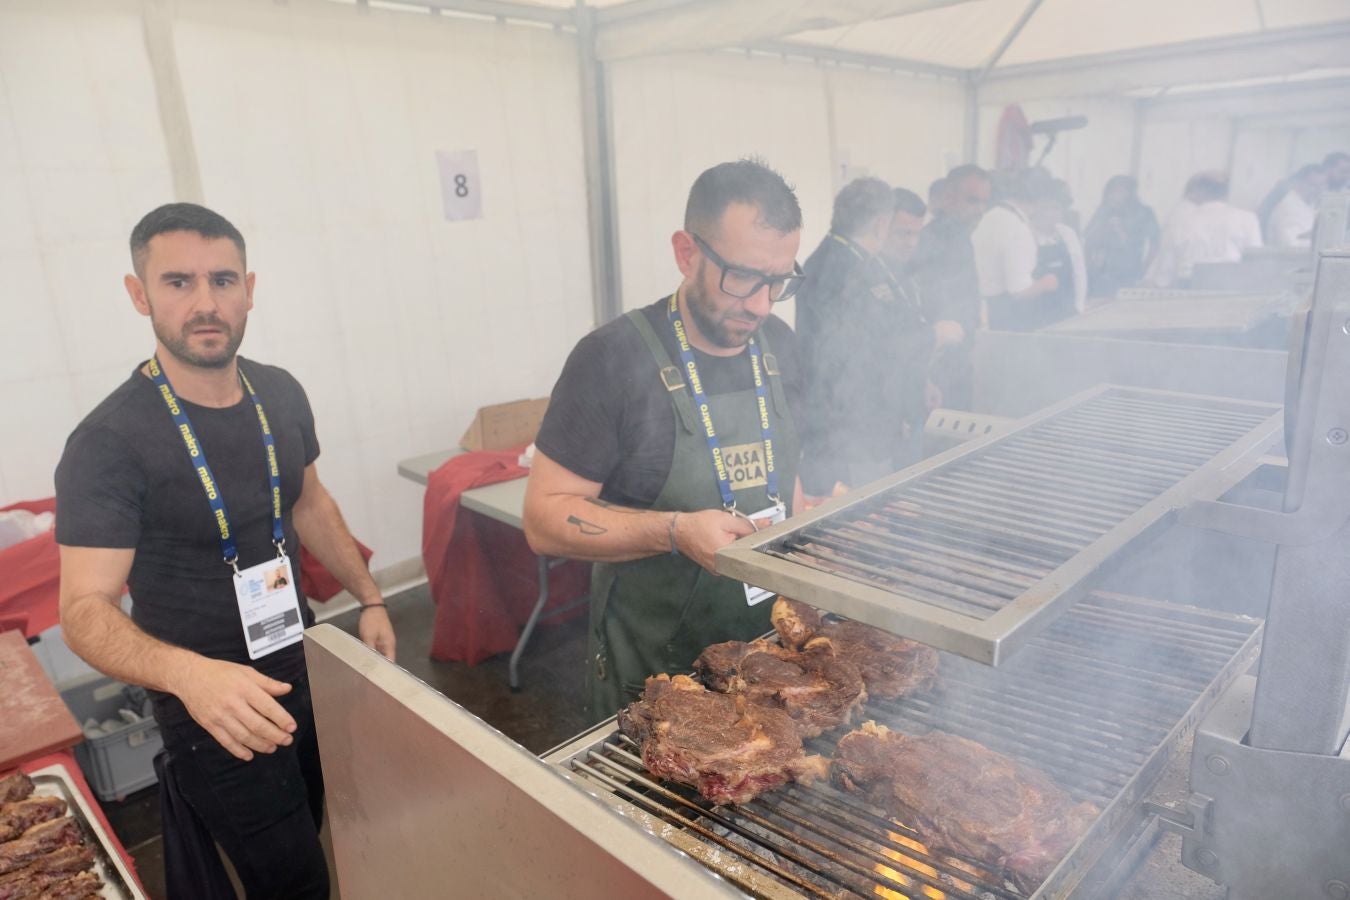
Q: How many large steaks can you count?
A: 4